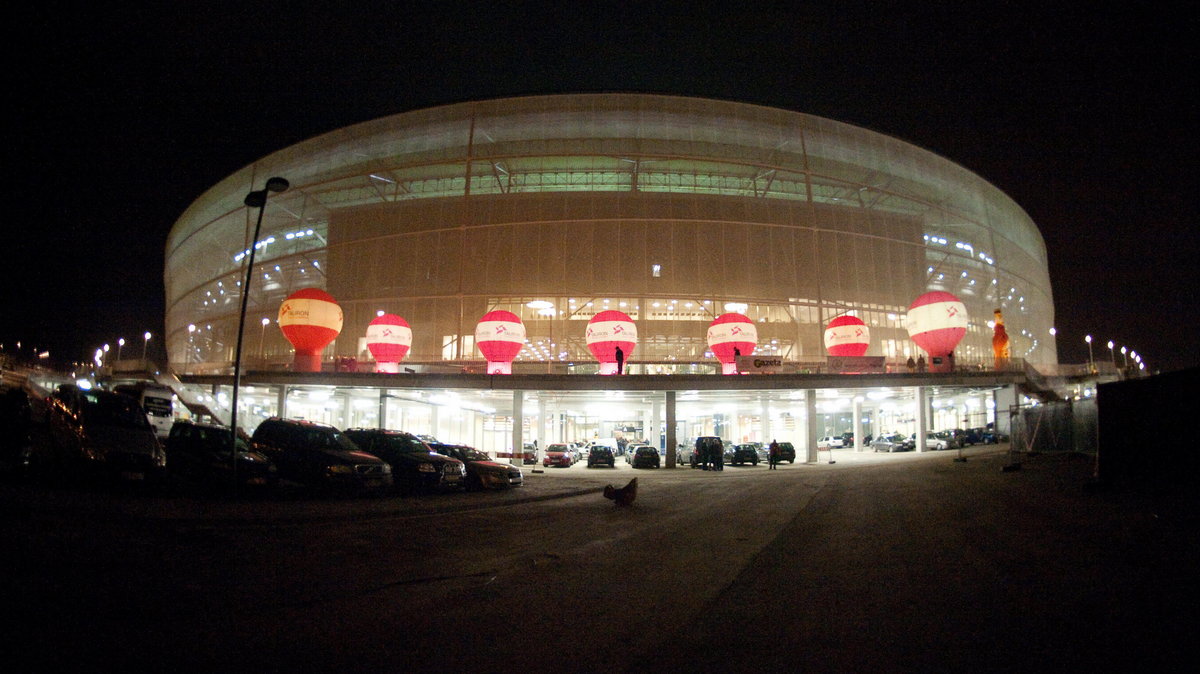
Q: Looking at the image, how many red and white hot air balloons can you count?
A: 7